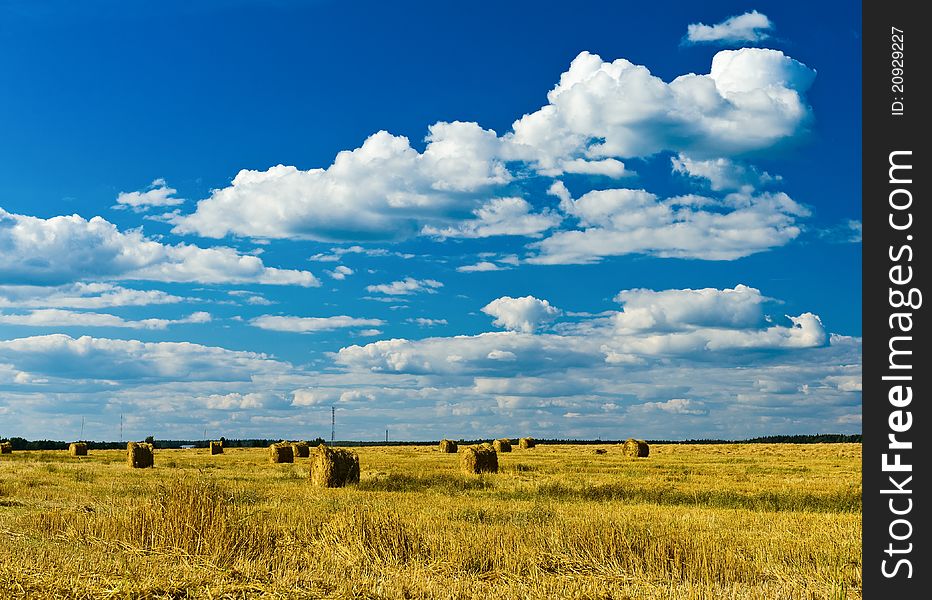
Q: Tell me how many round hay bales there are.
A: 12